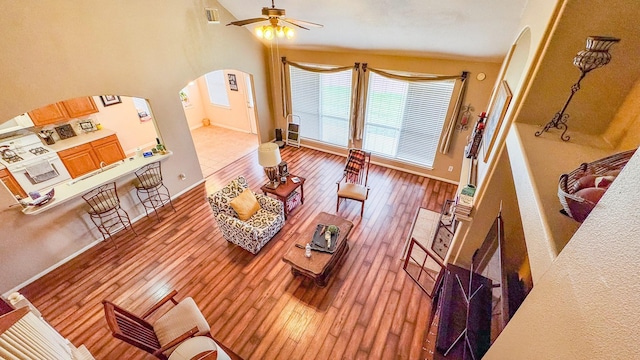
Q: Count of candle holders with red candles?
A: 3